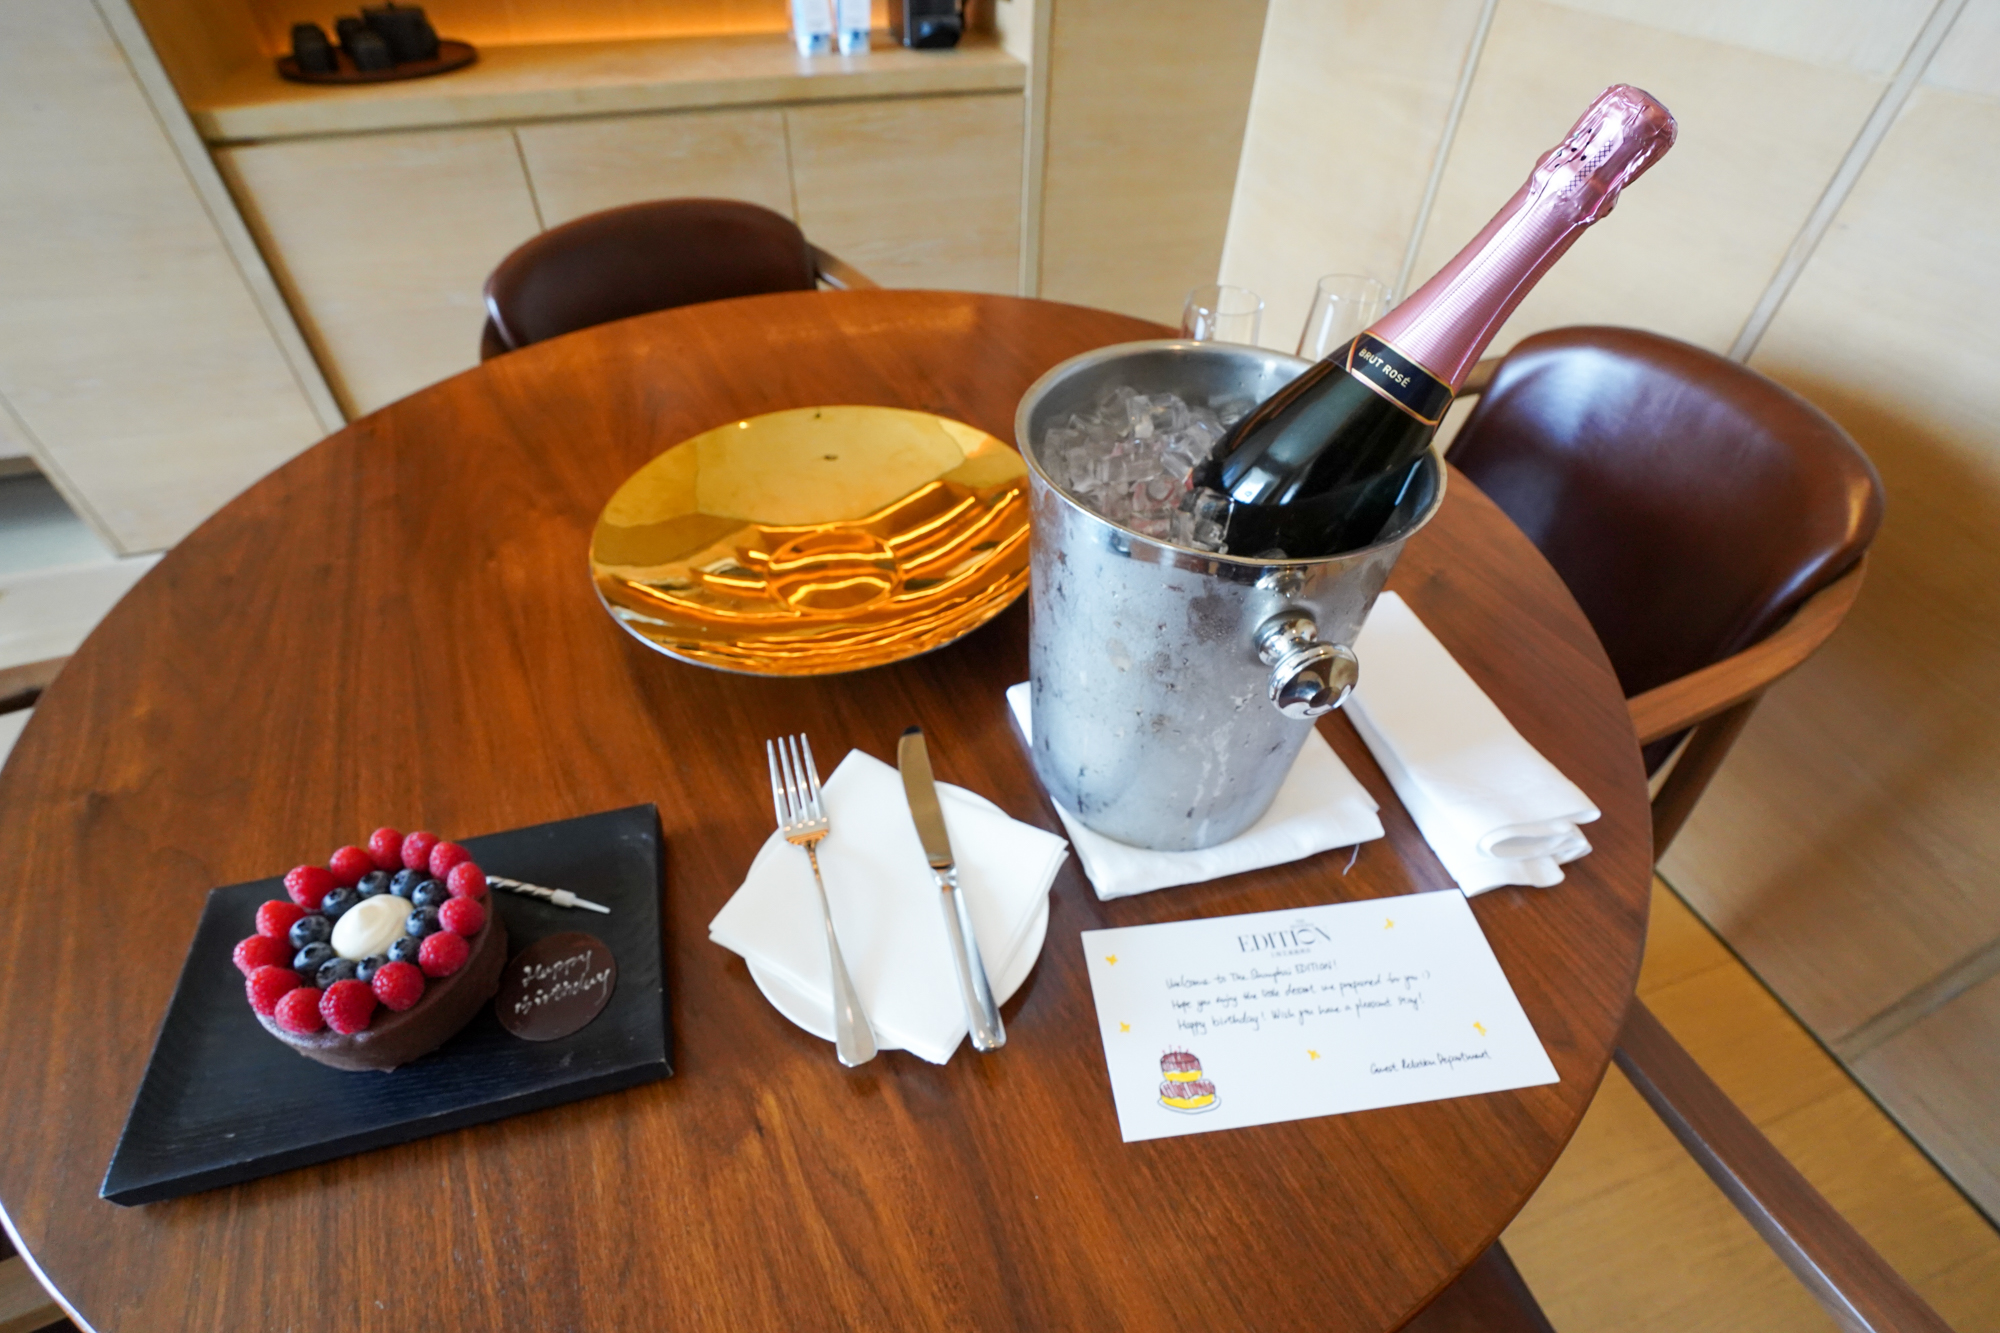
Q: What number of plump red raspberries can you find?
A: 14